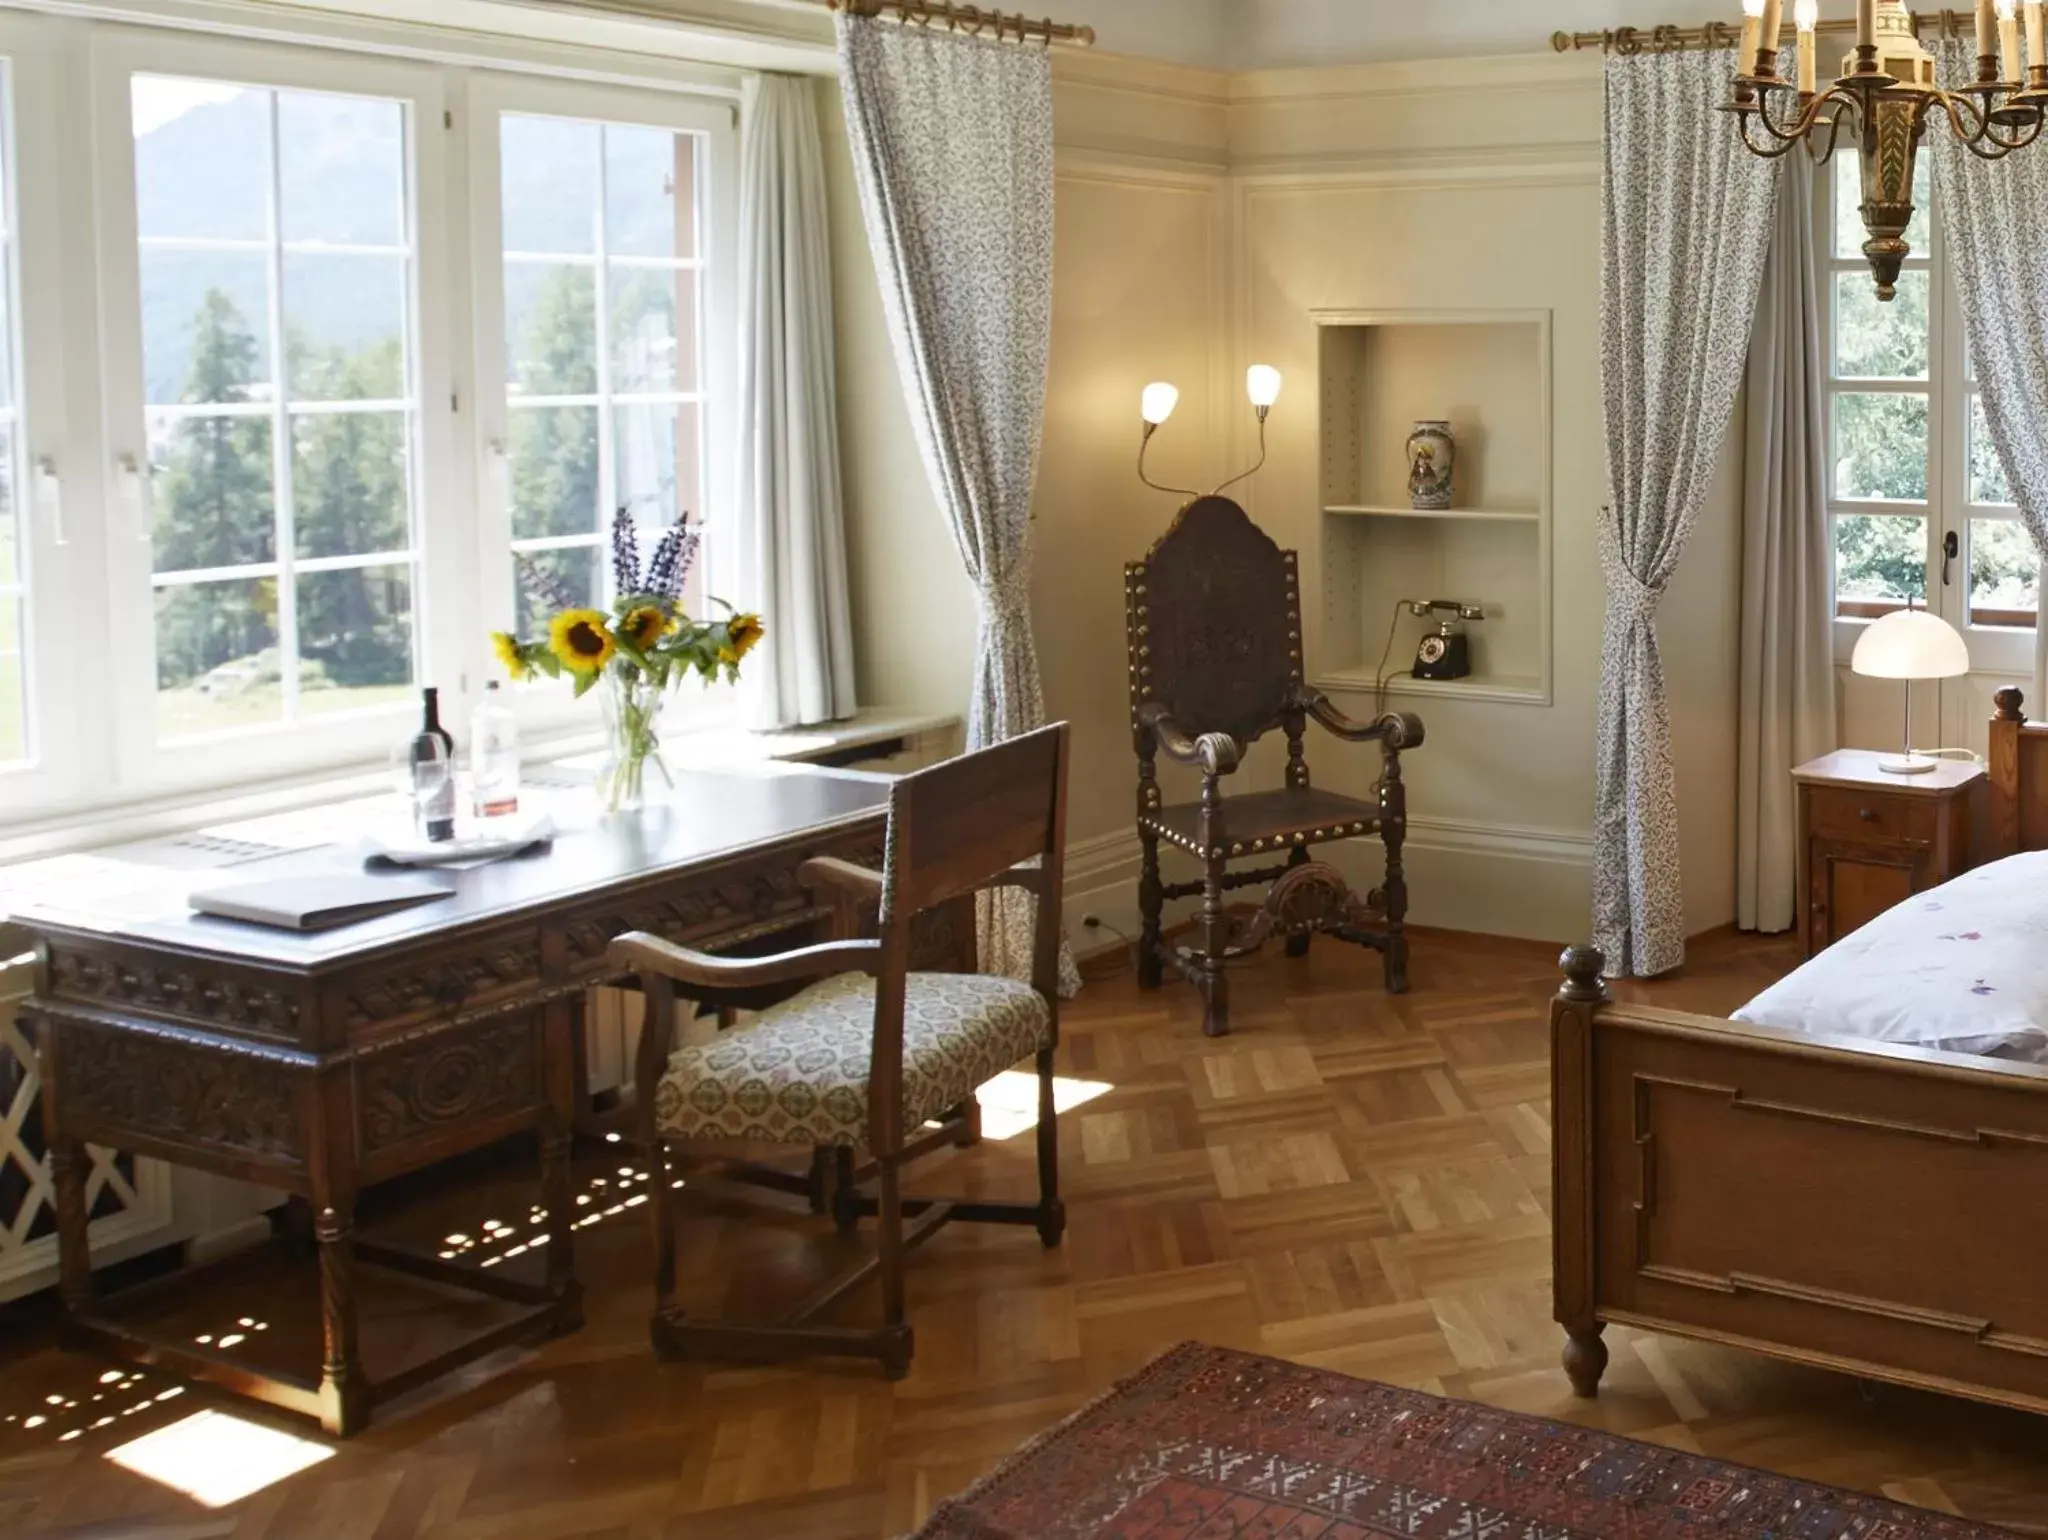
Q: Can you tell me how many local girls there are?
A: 0